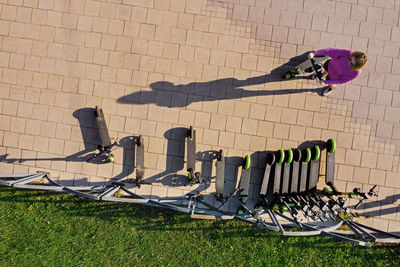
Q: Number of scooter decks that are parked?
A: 12